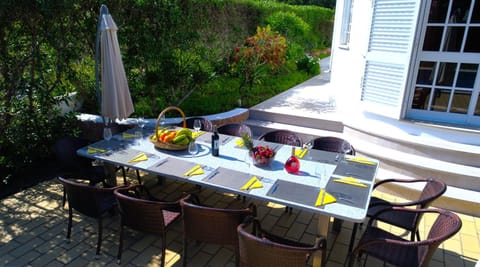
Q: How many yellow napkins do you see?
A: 11